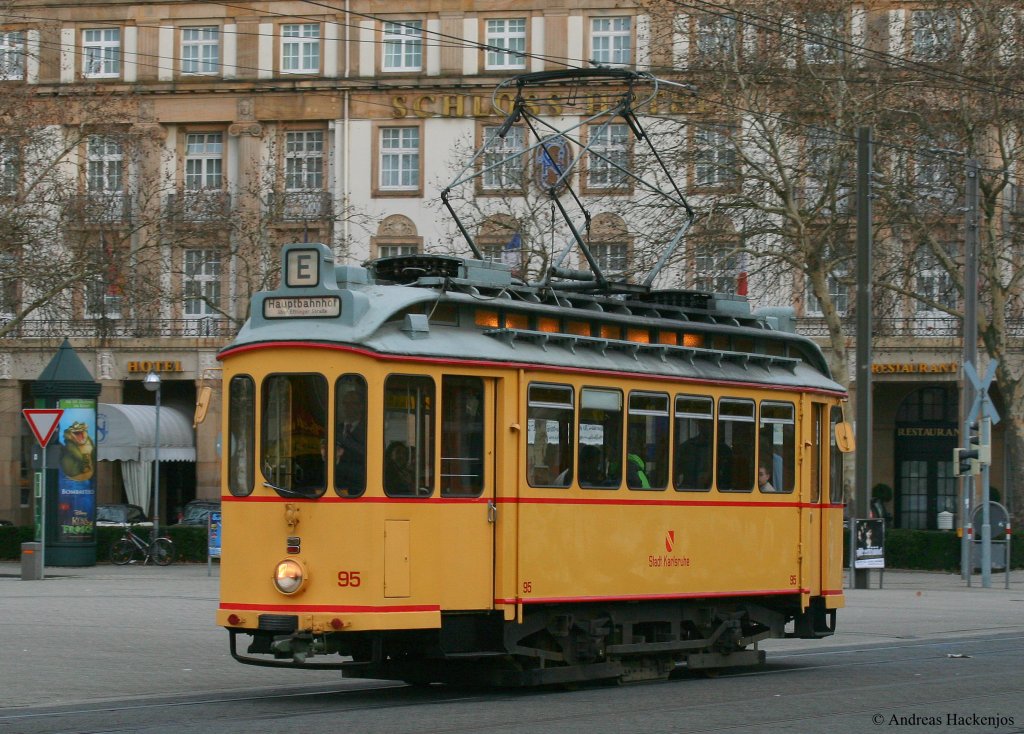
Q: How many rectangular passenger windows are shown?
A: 6